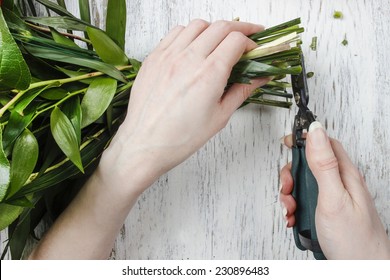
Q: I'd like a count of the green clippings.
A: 4